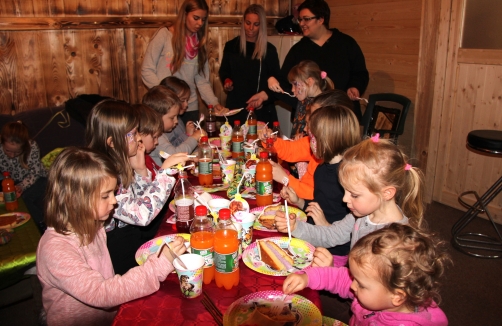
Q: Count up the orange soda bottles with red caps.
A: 7